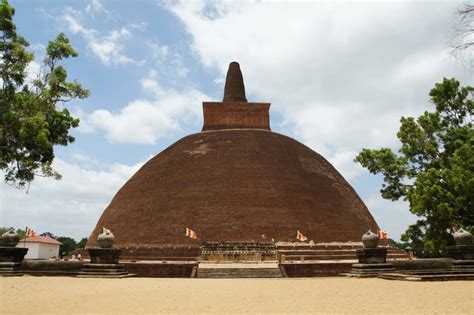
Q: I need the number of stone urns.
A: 4